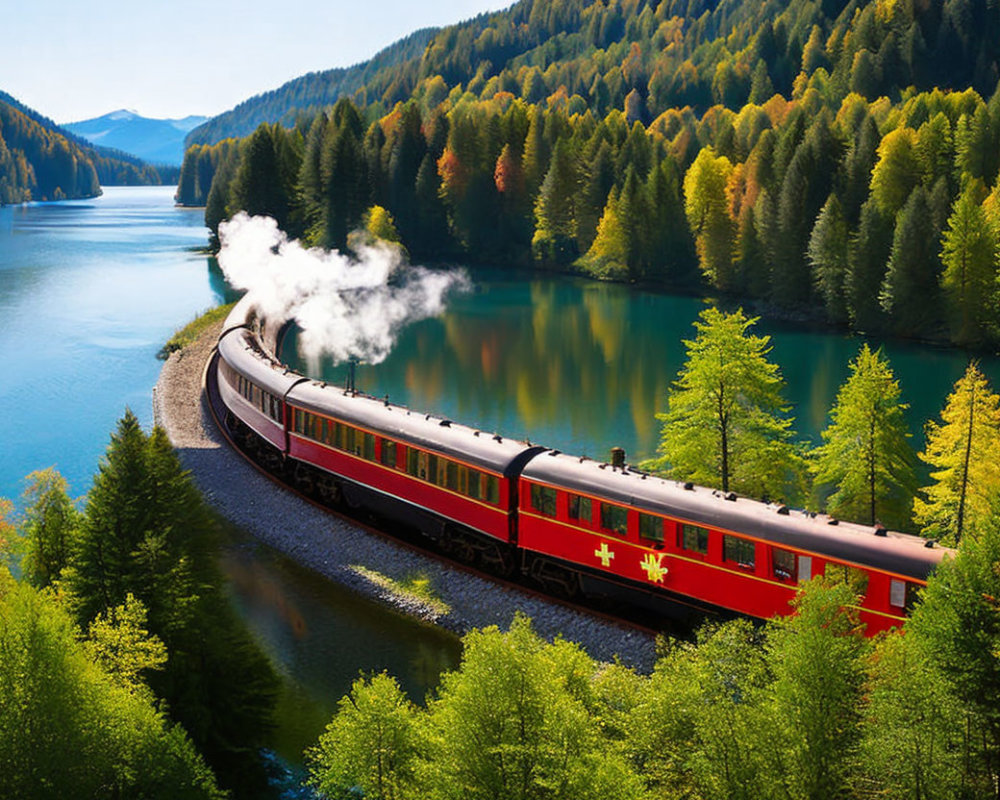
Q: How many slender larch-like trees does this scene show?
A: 3